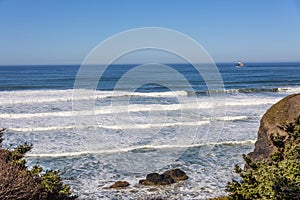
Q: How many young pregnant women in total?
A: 0